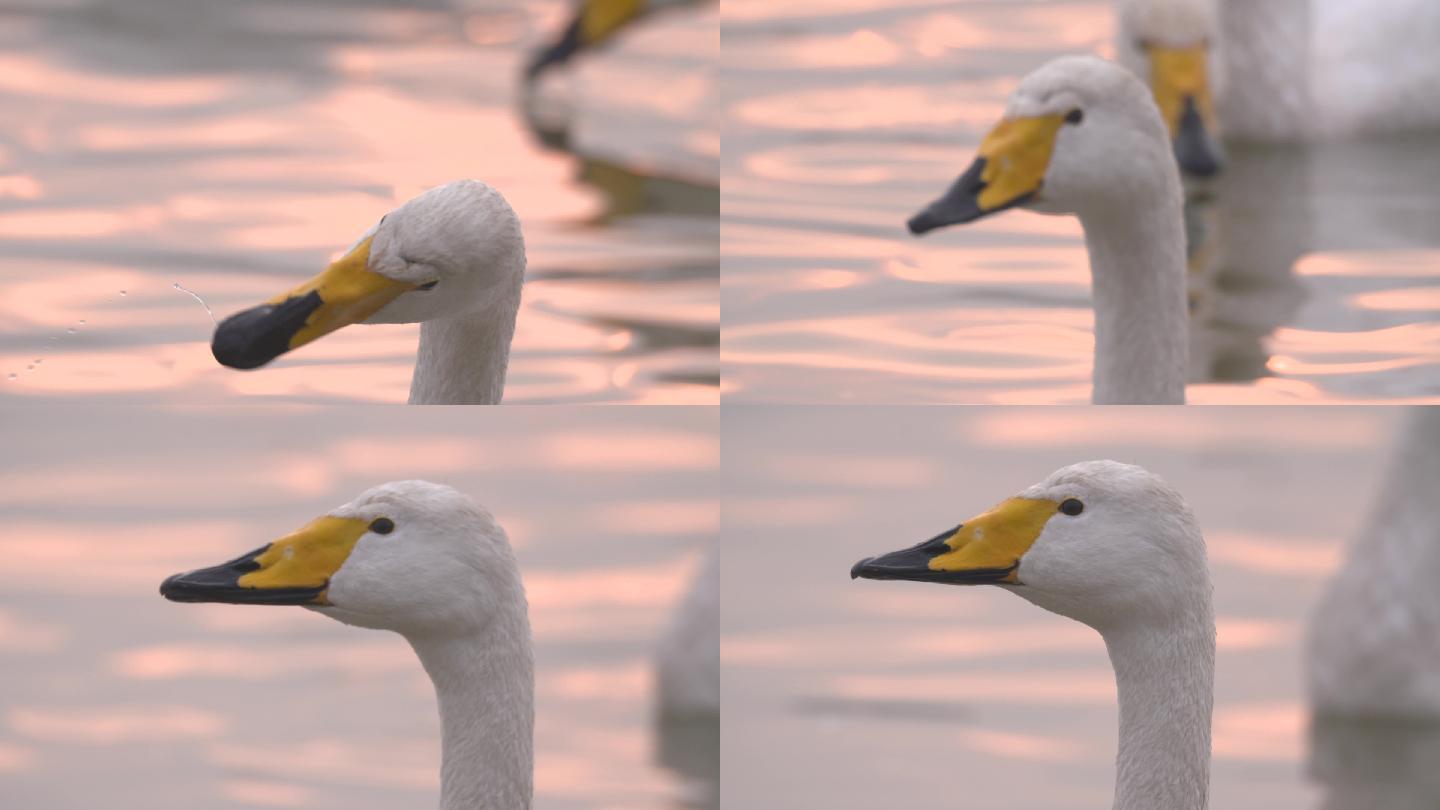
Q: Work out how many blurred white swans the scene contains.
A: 4